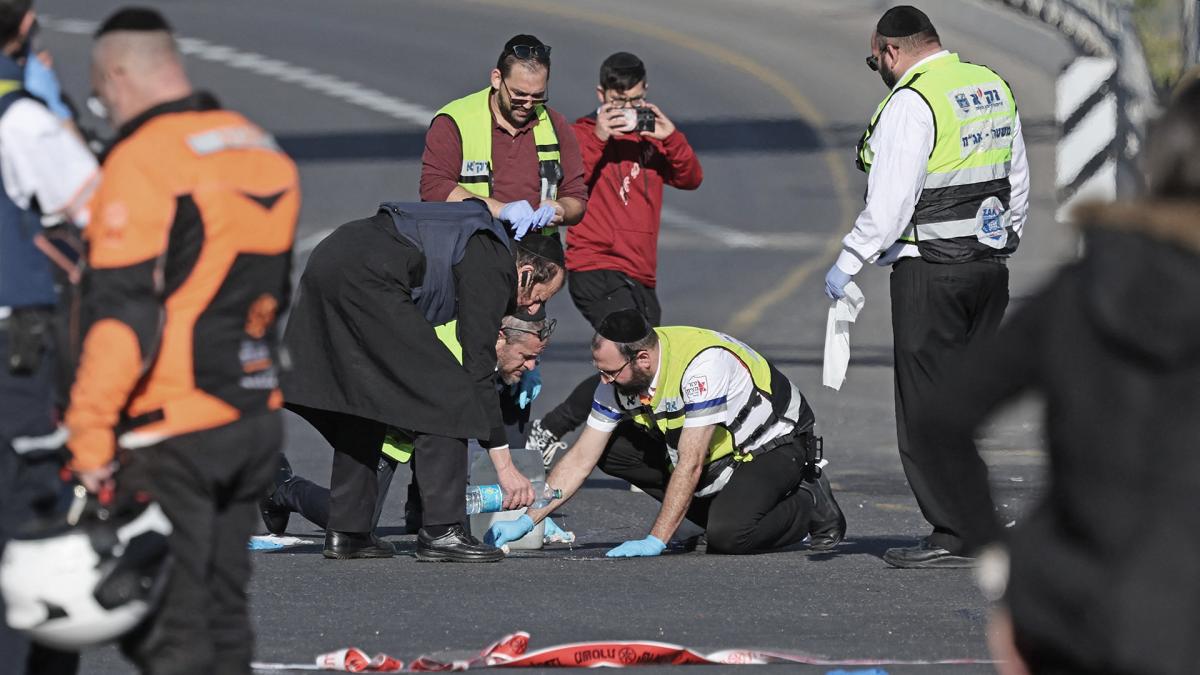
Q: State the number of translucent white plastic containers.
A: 1